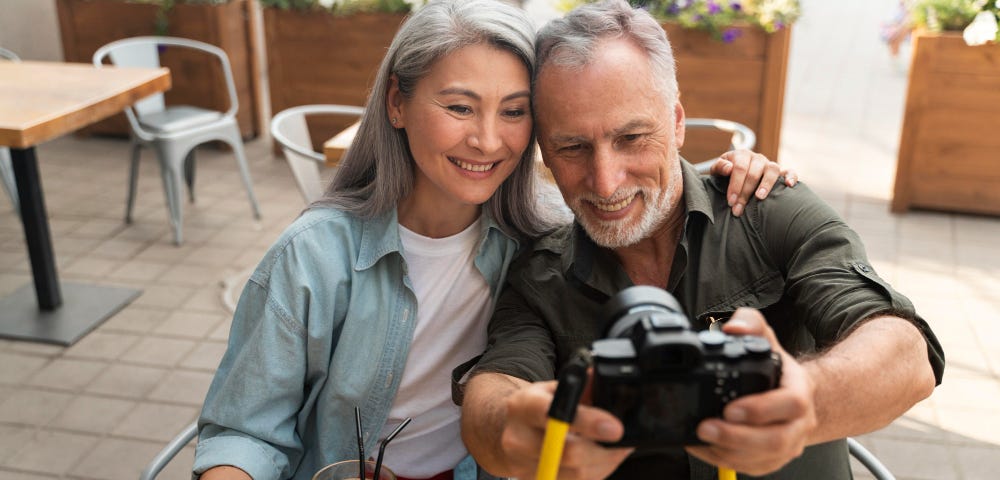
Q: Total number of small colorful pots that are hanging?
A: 0